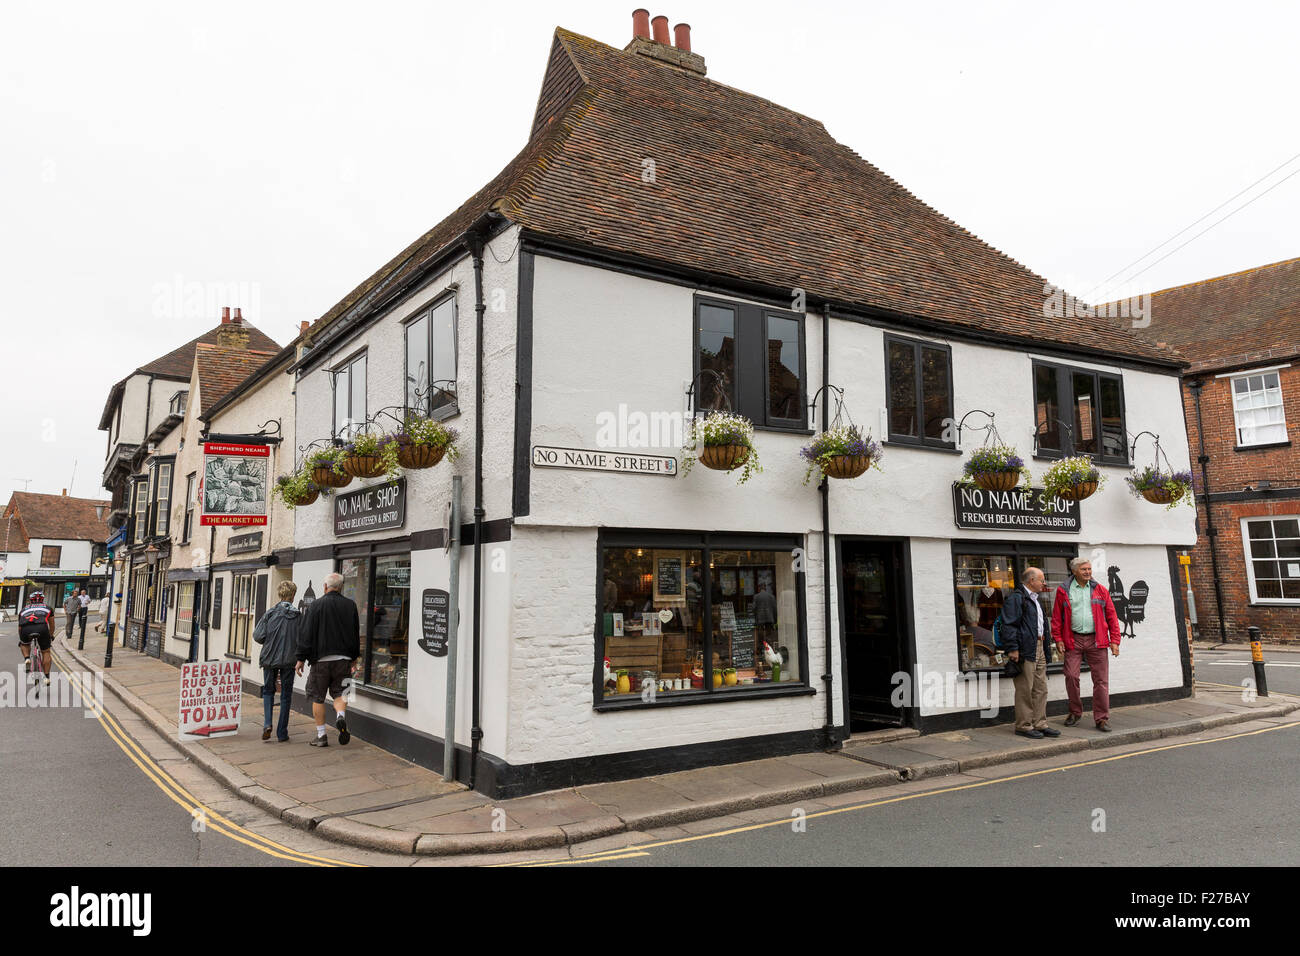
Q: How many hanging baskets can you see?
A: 9